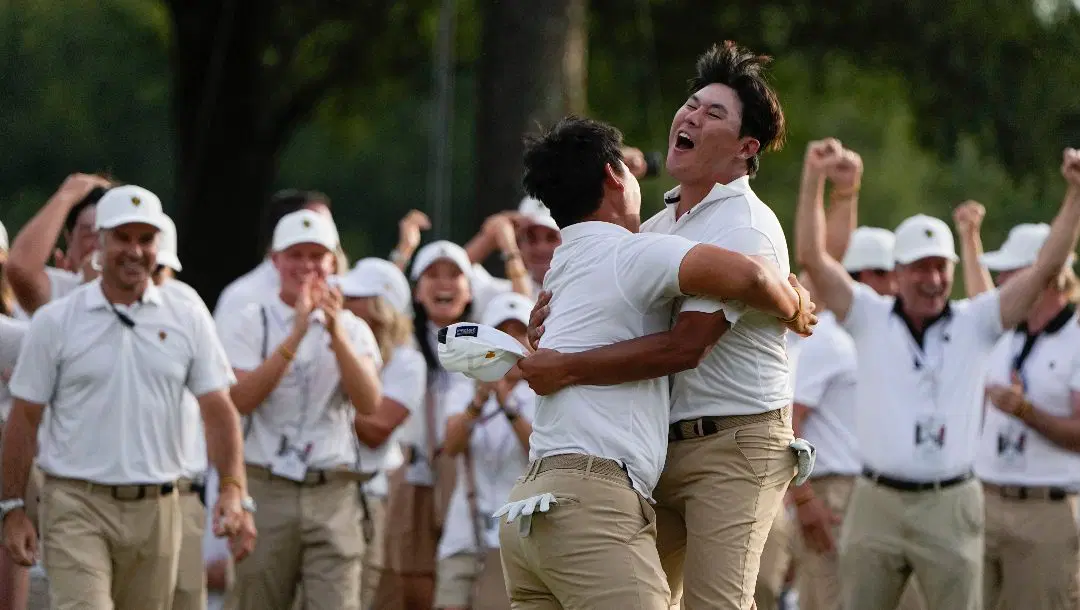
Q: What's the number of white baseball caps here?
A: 12